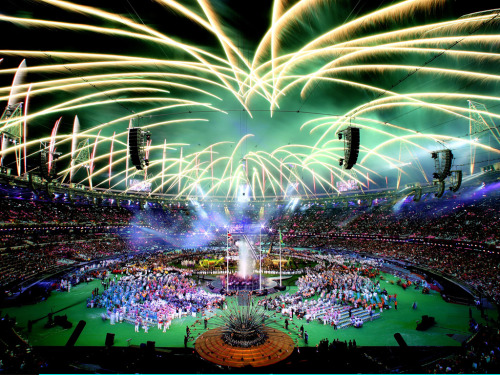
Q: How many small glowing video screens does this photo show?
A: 2